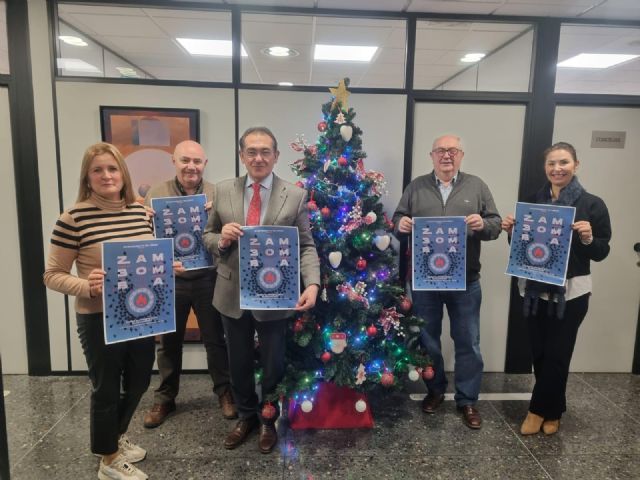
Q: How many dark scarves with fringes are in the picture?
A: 1